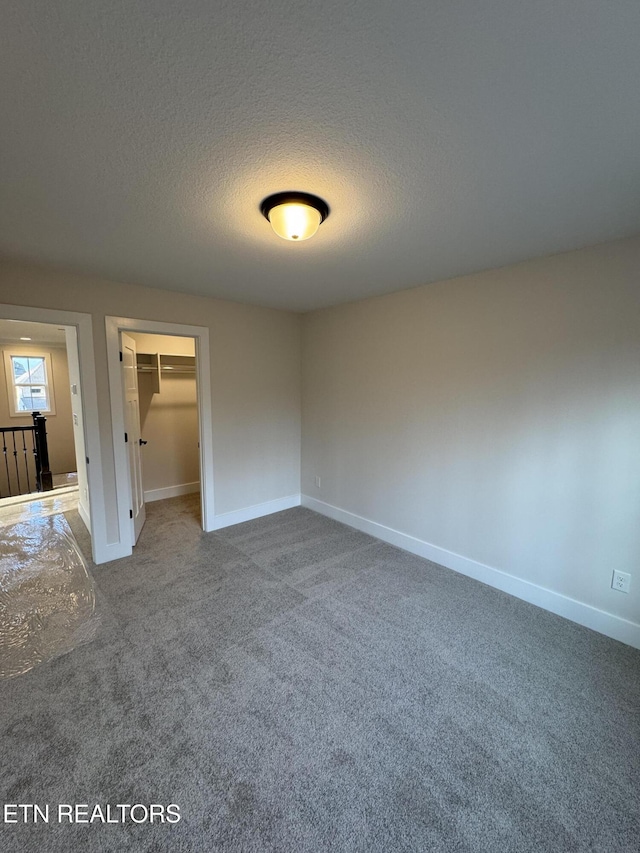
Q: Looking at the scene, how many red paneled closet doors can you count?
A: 0